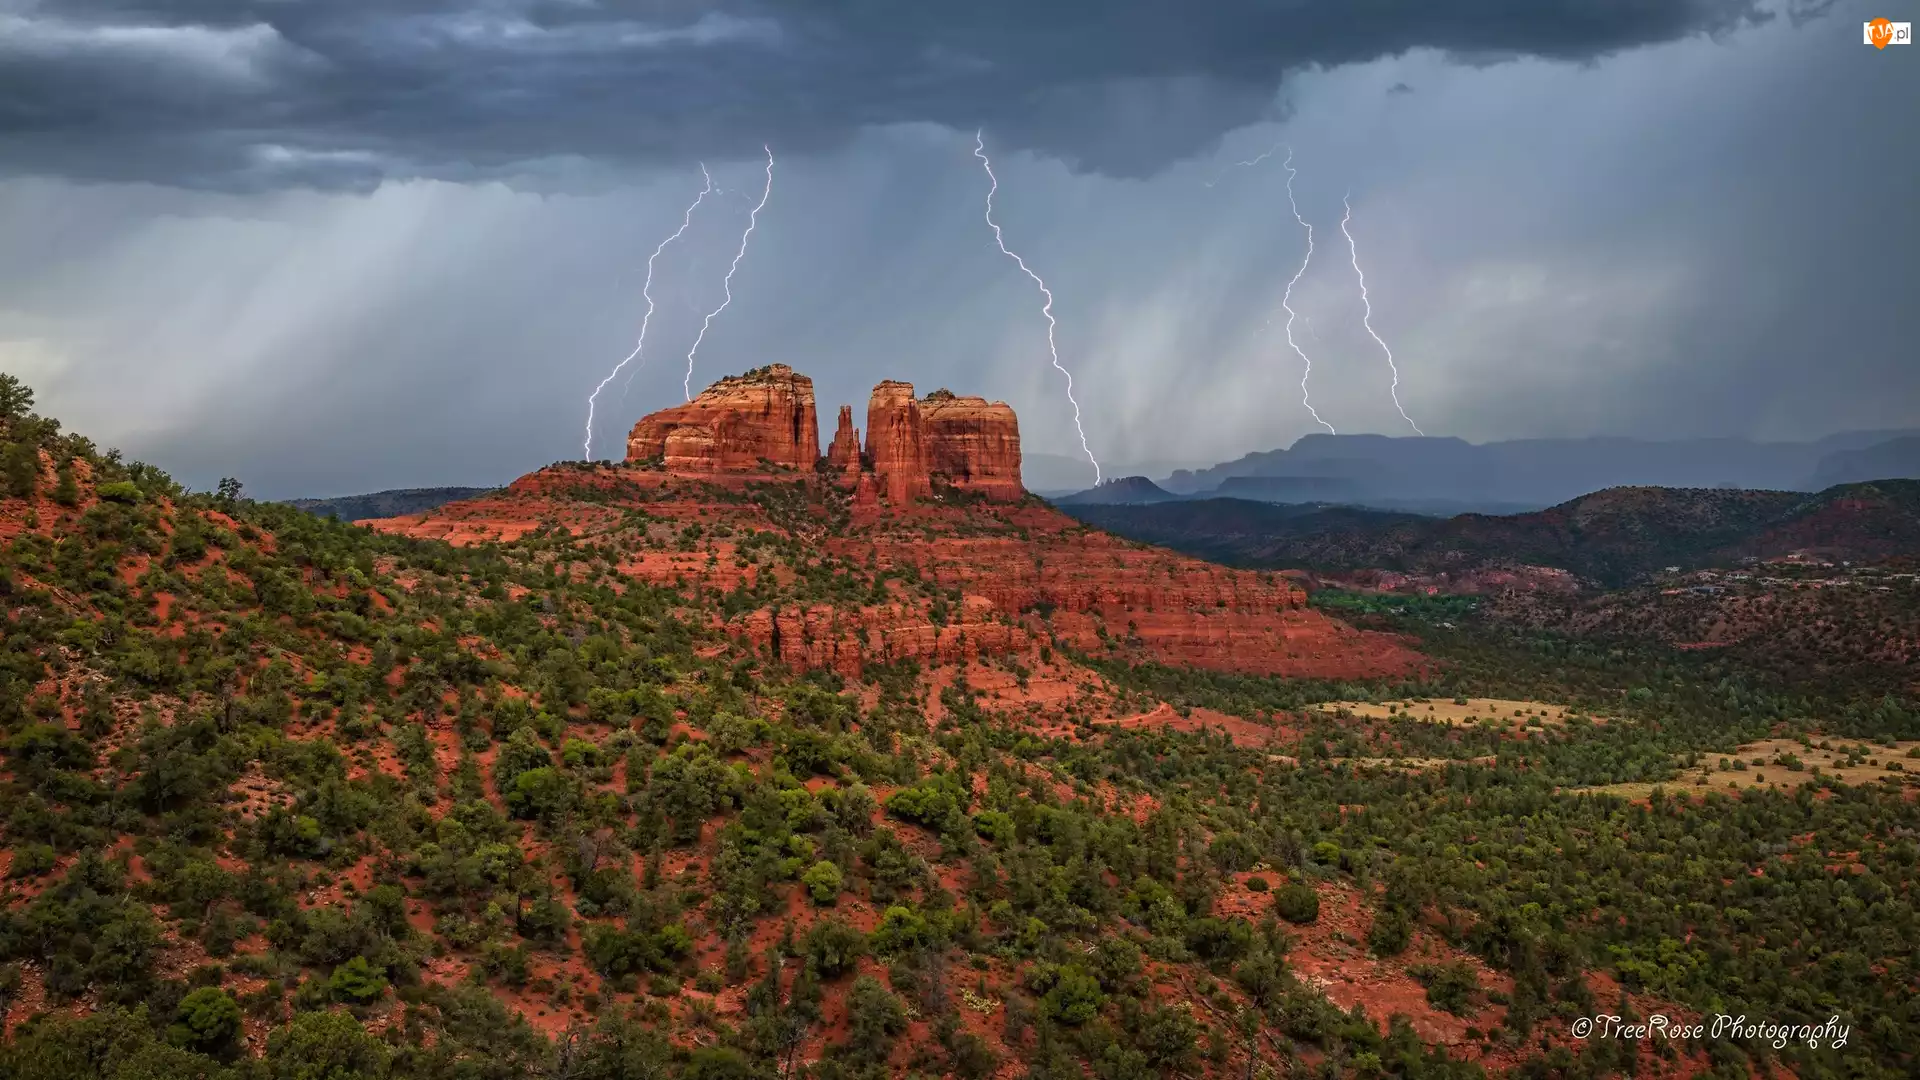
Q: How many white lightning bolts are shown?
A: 5